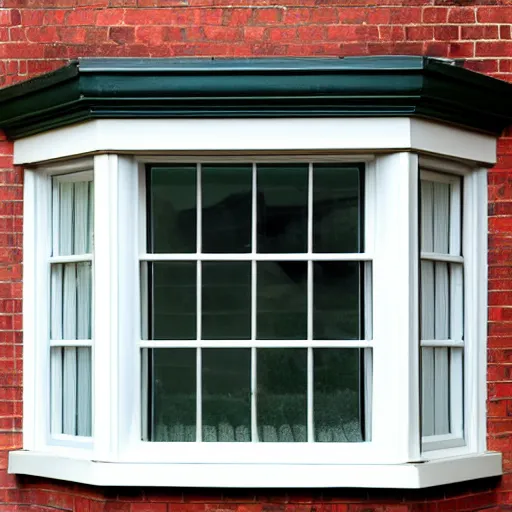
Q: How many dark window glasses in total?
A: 12